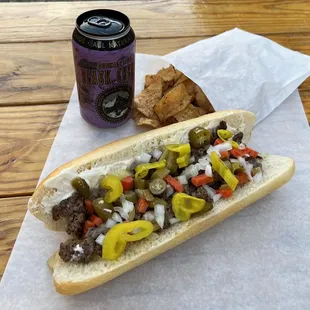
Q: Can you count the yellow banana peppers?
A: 7